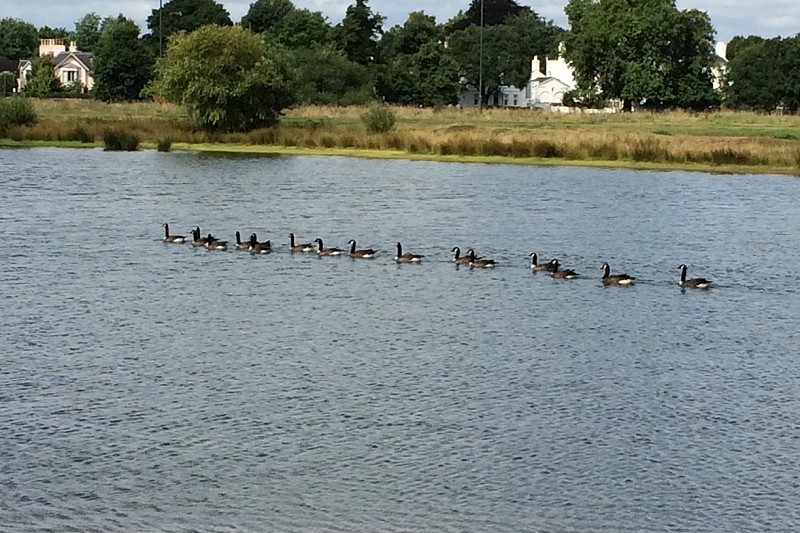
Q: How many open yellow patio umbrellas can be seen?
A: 0